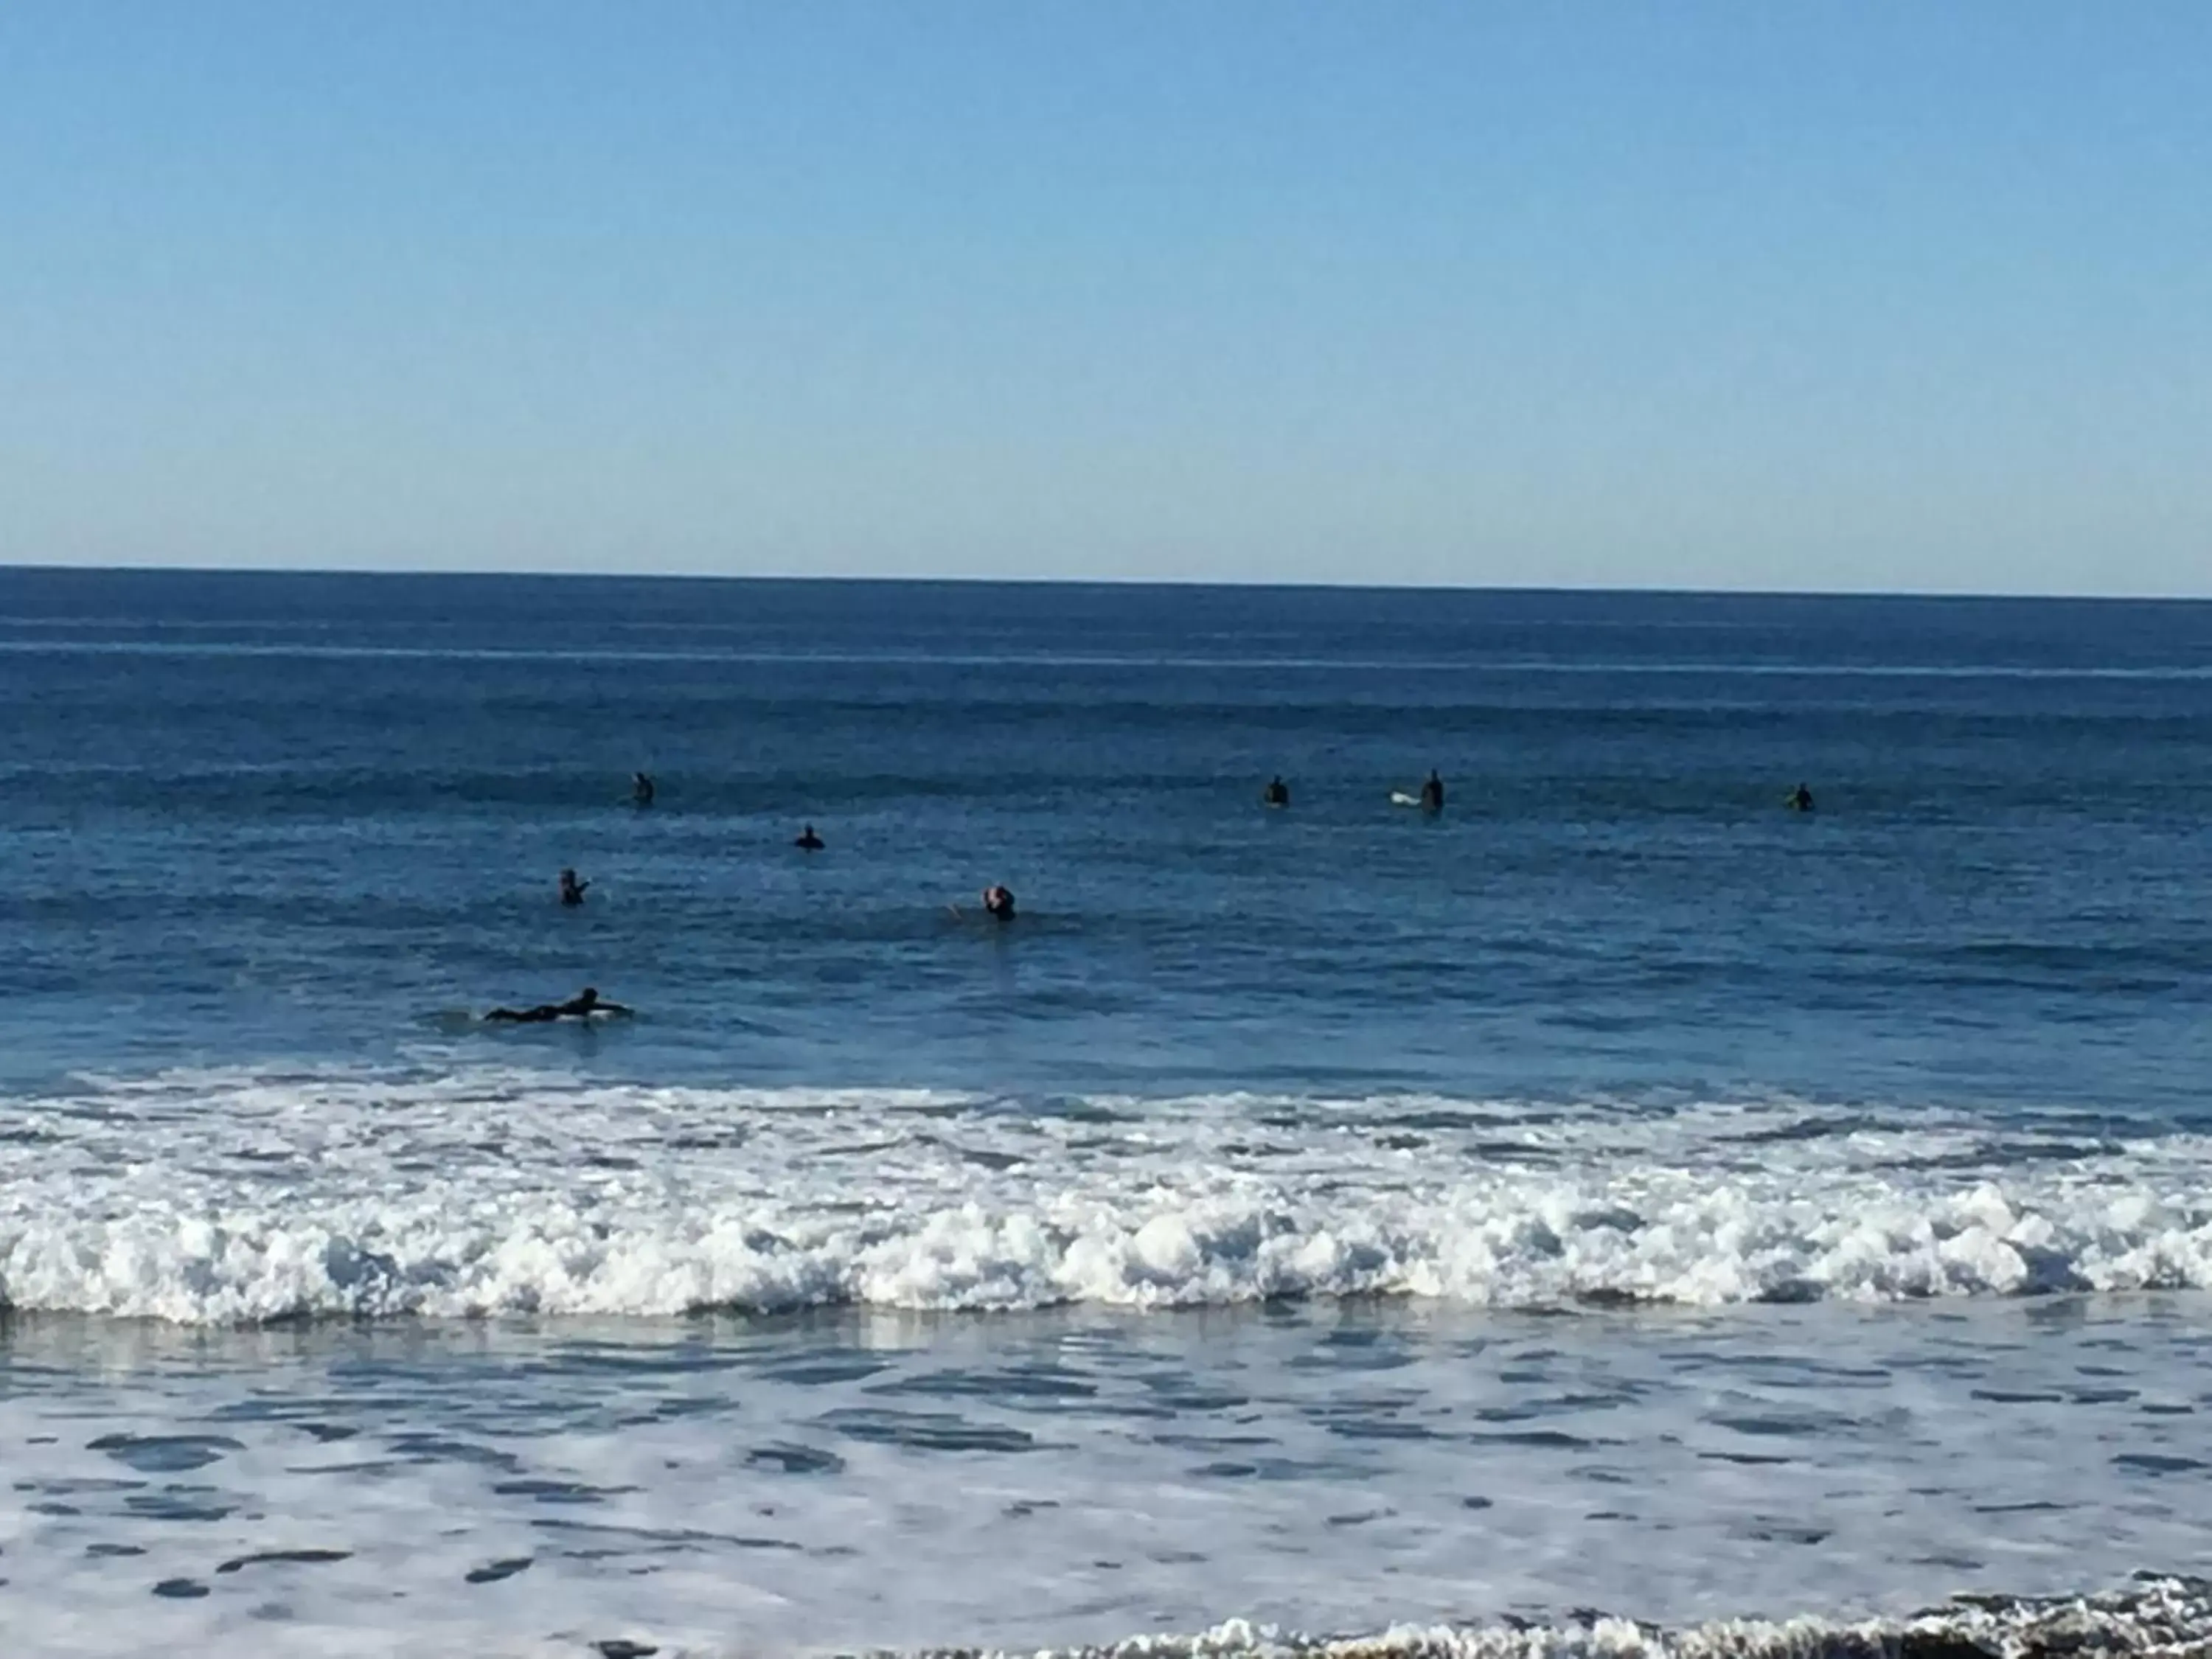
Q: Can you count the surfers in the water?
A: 8